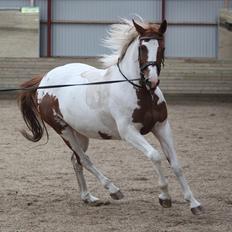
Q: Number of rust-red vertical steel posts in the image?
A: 2